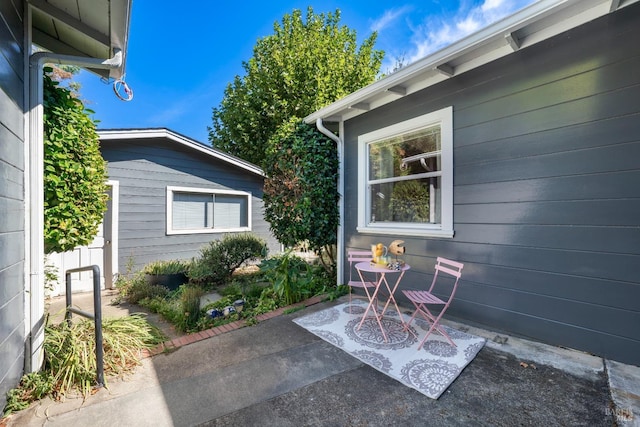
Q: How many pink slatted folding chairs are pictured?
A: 2